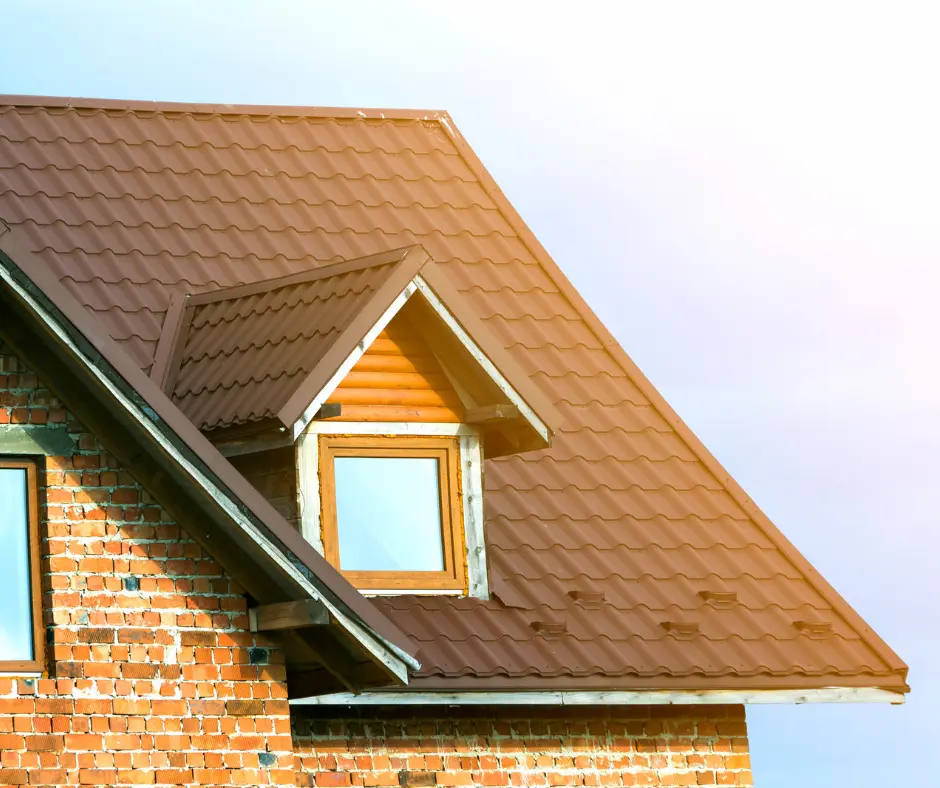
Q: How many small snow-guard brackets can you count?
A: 5